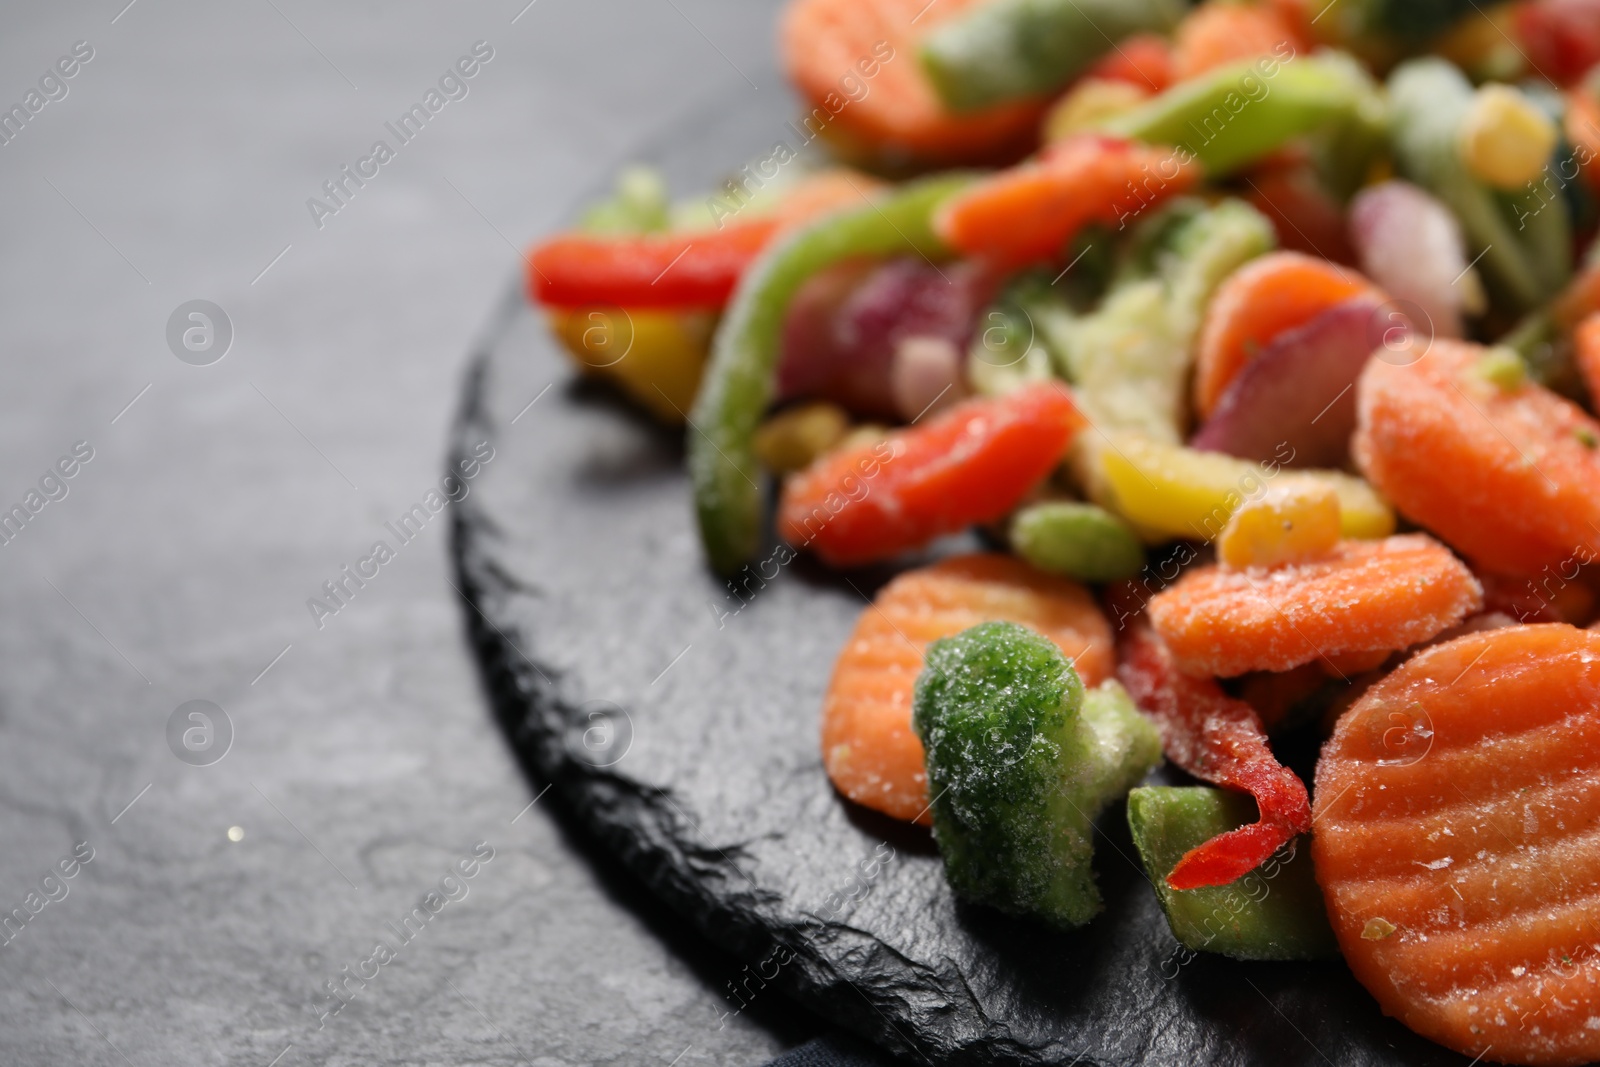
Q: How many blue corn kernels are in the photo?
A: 0